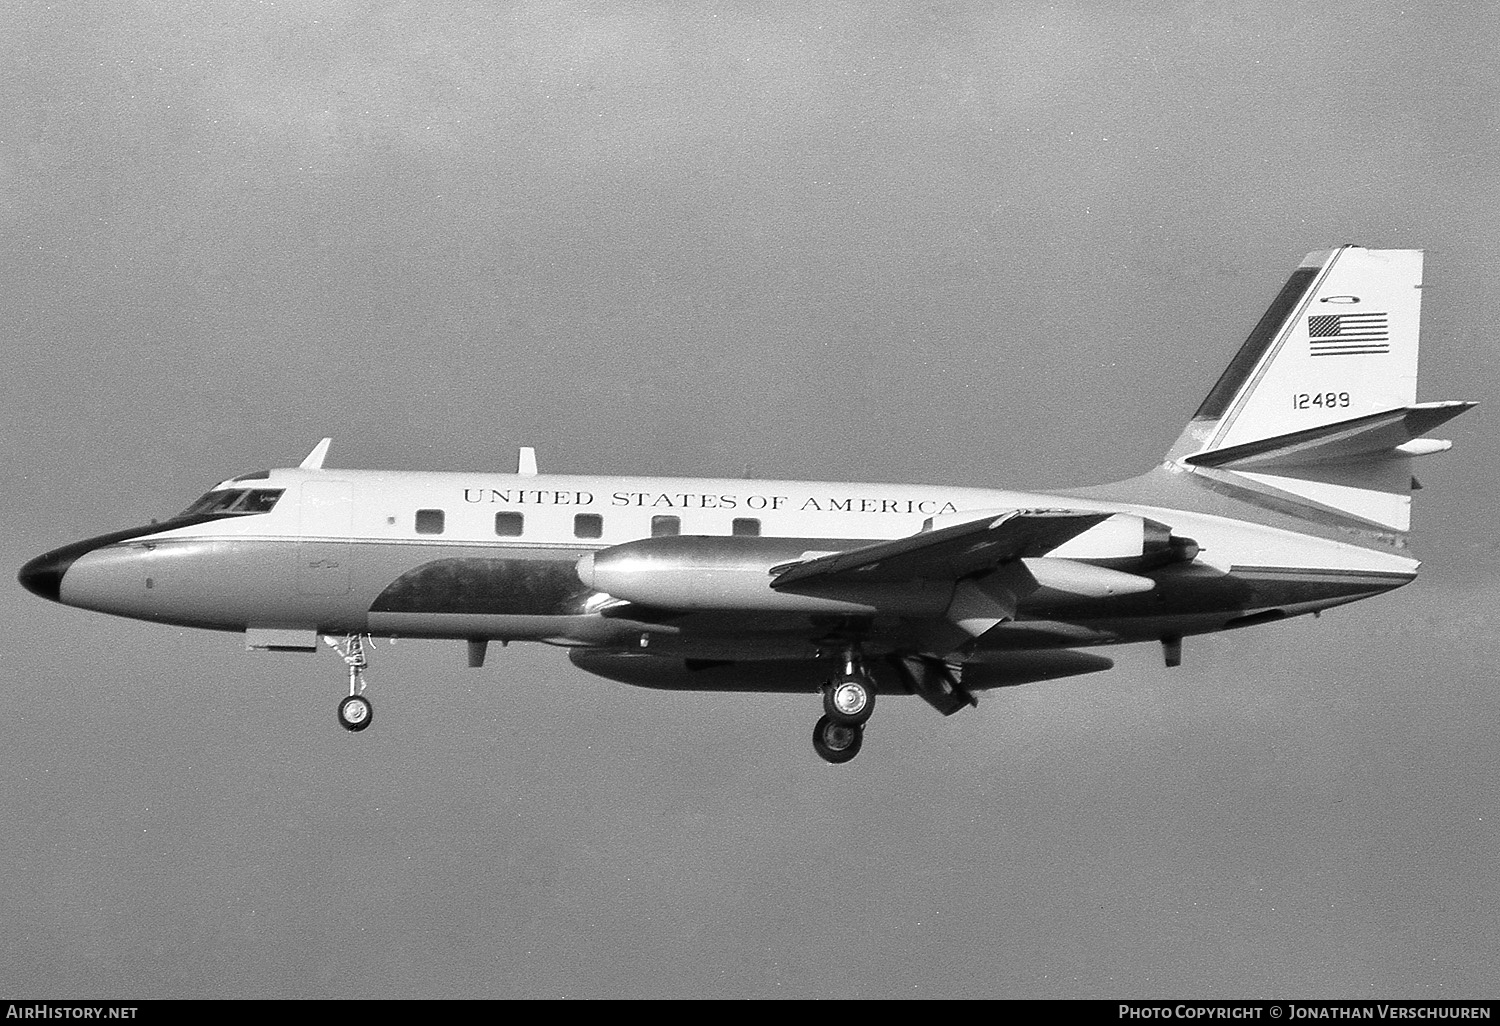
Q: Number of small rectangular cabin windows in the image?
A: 5